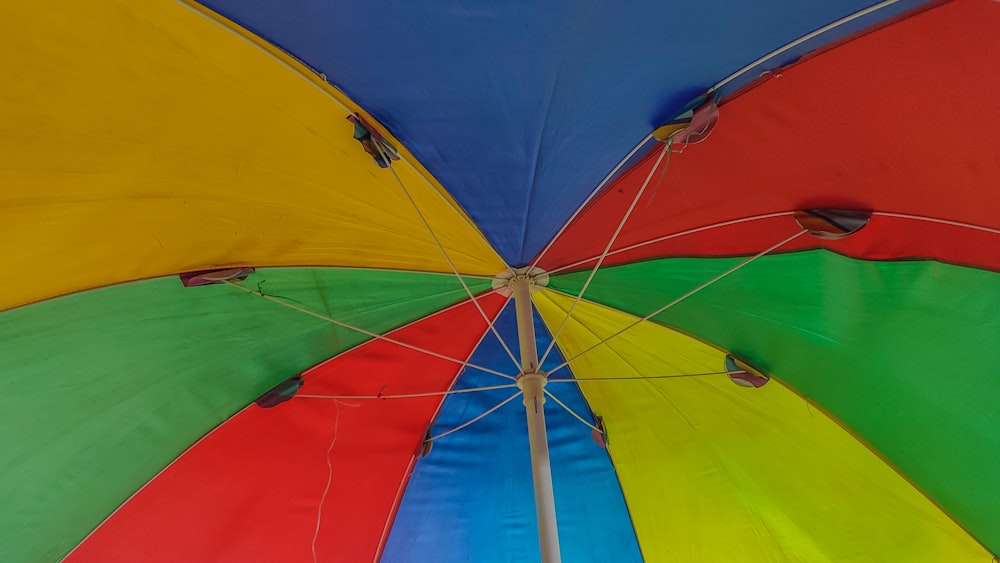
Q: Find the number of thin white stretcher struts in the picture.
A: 8